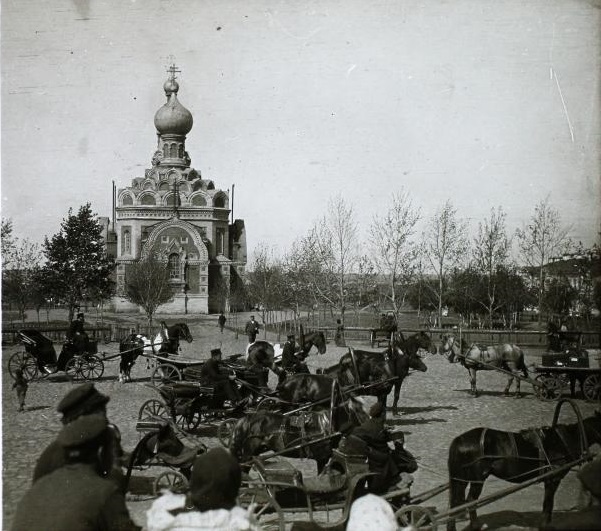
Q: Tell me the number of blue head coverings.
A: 0